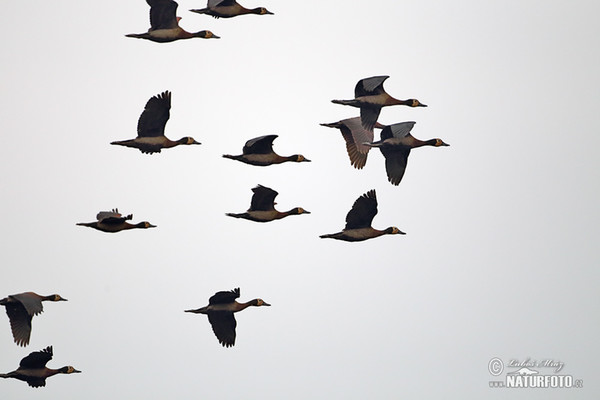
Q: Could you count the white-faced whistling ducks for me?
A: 13